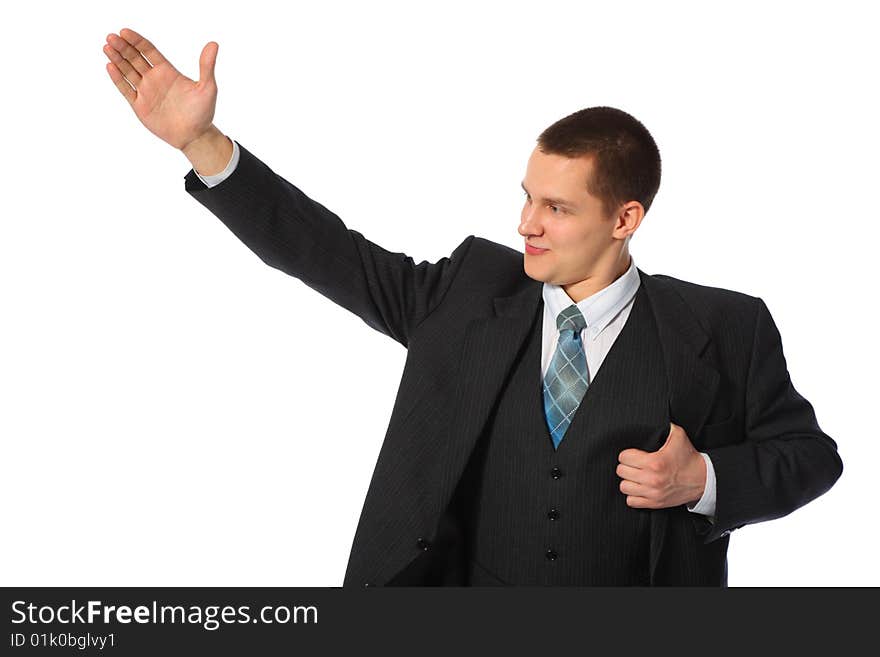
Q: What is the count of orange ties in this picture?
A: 0